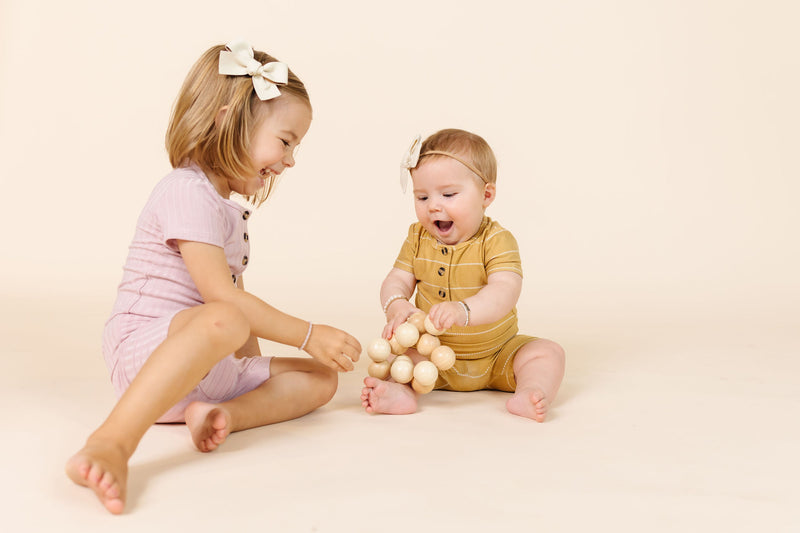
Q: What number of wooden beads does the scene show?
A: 12